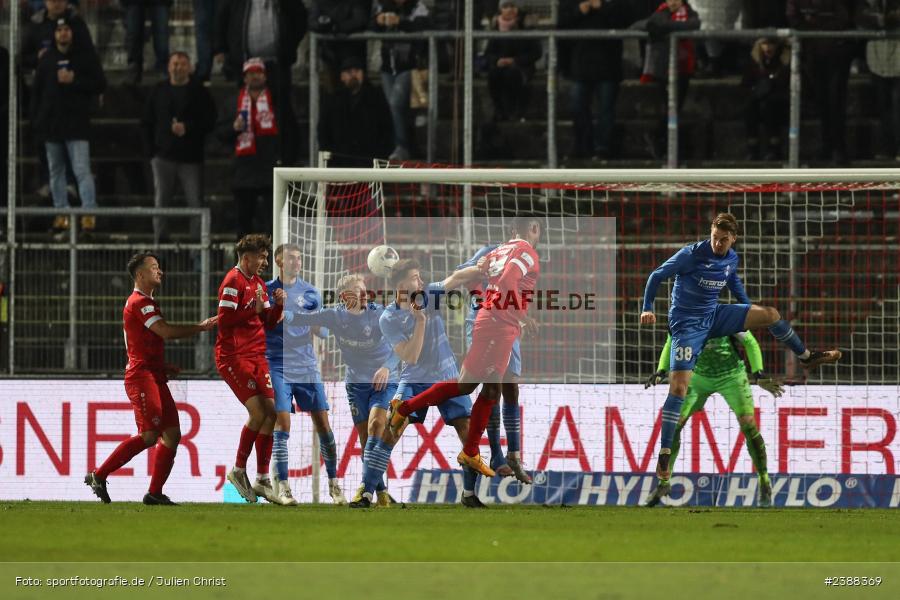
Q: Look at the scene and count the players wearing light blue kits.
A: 5